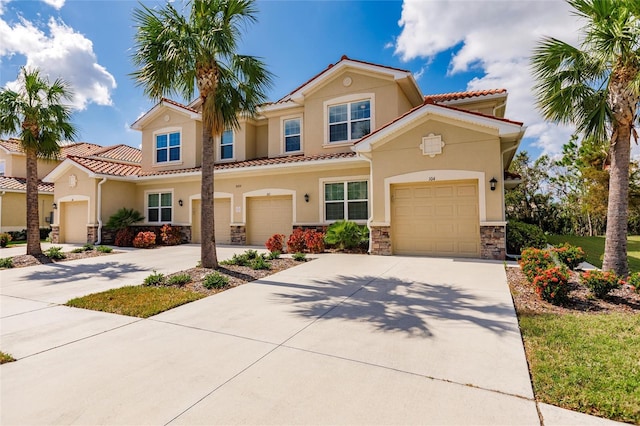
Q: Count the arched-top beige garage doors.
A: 4